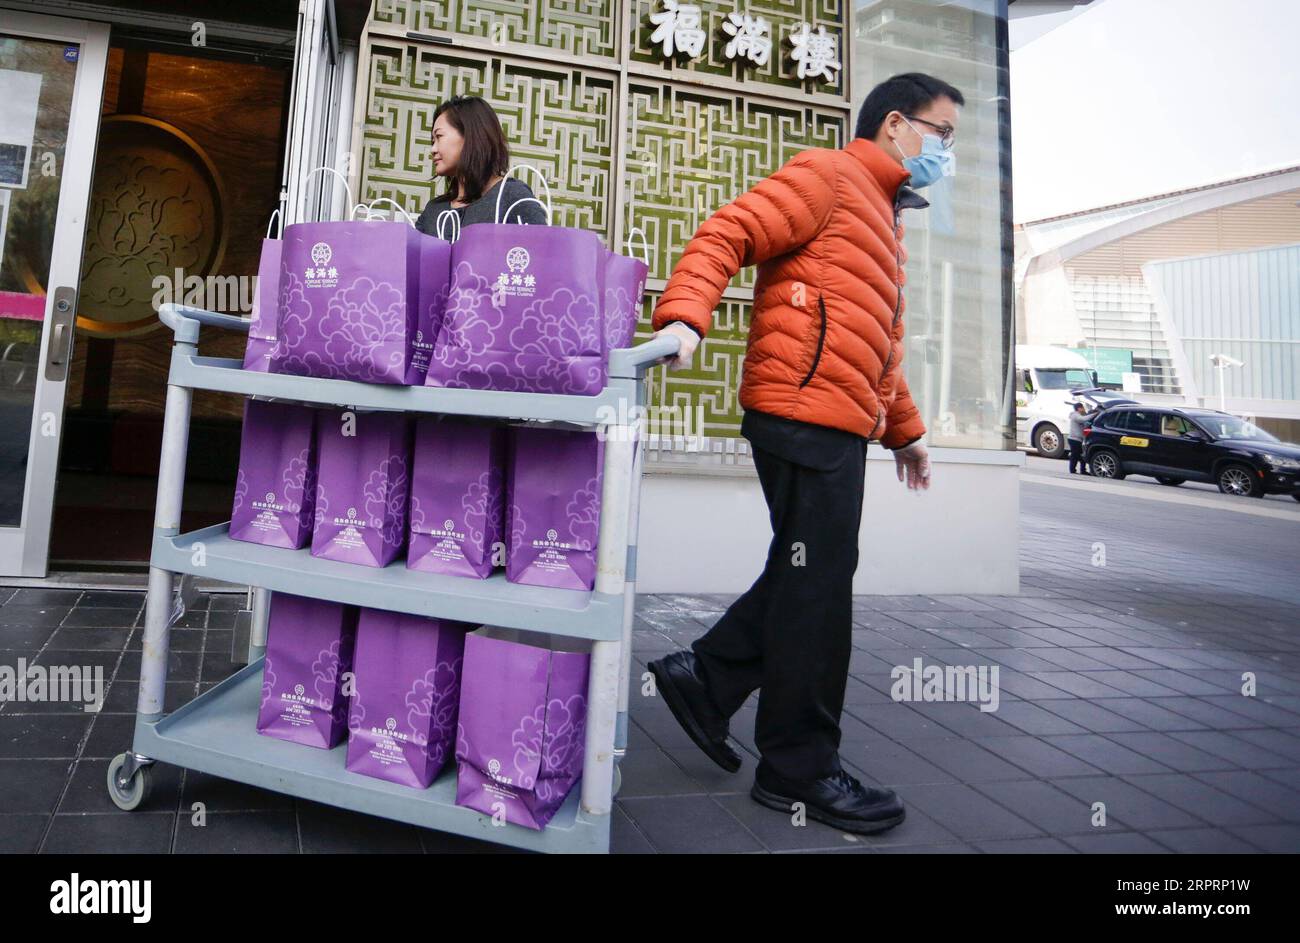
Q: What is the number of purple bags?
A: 11